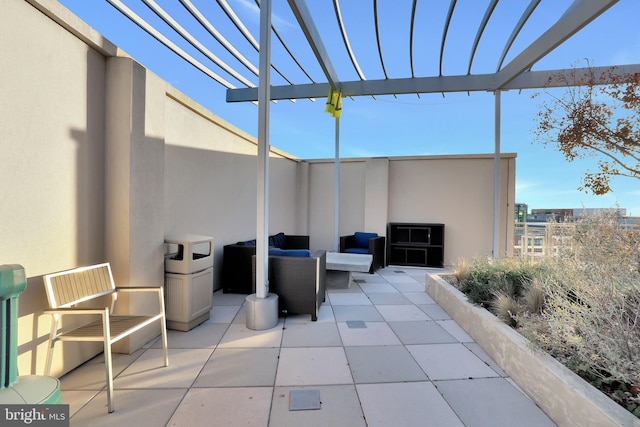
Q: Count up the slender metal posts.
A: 3